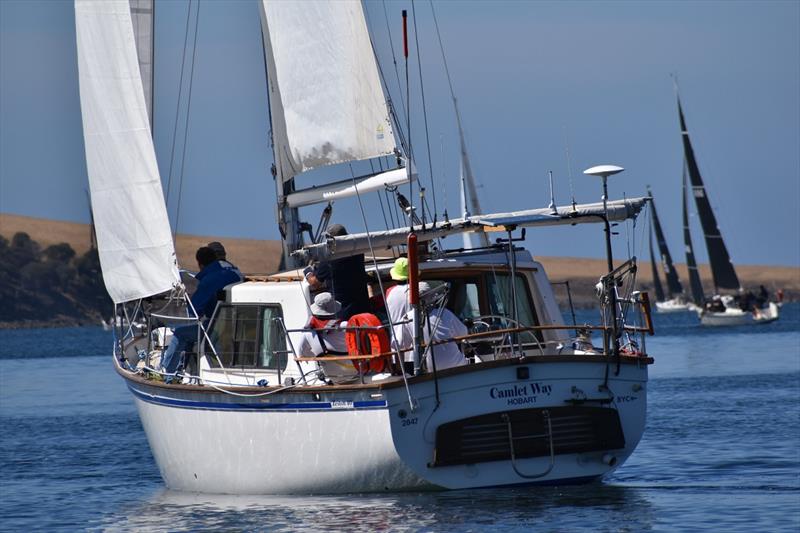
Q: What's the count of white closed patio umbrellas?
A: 0